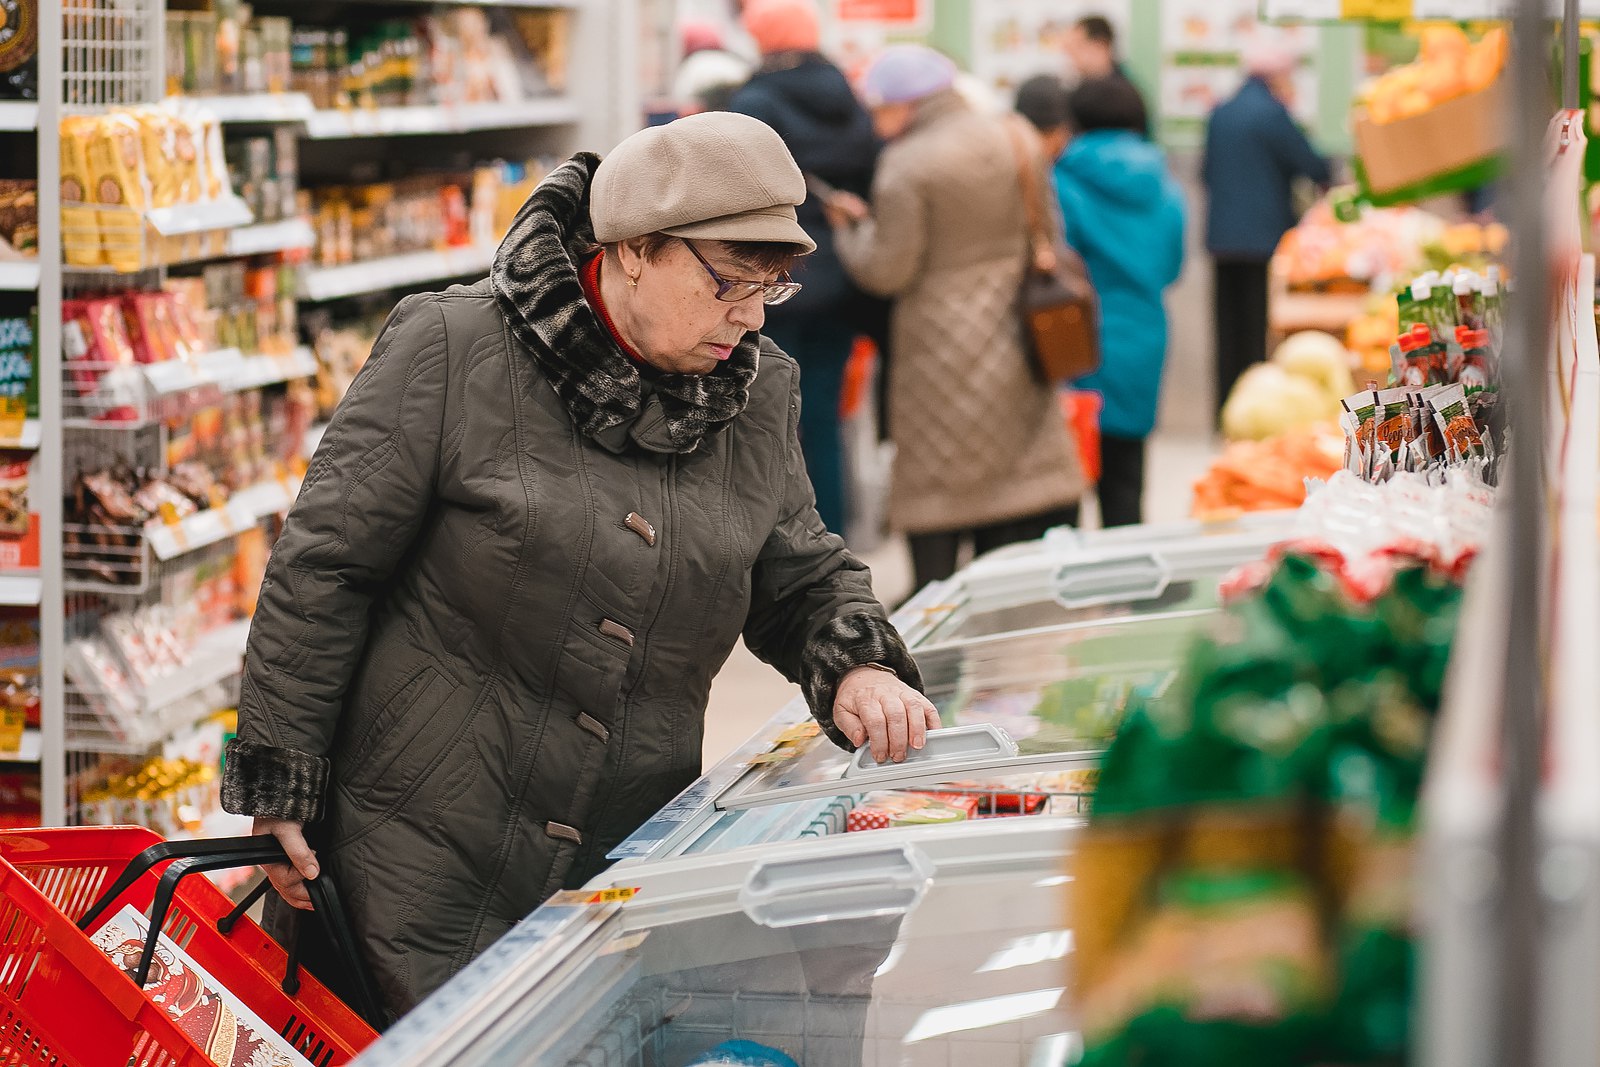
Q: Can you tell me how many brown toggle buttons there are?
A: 4